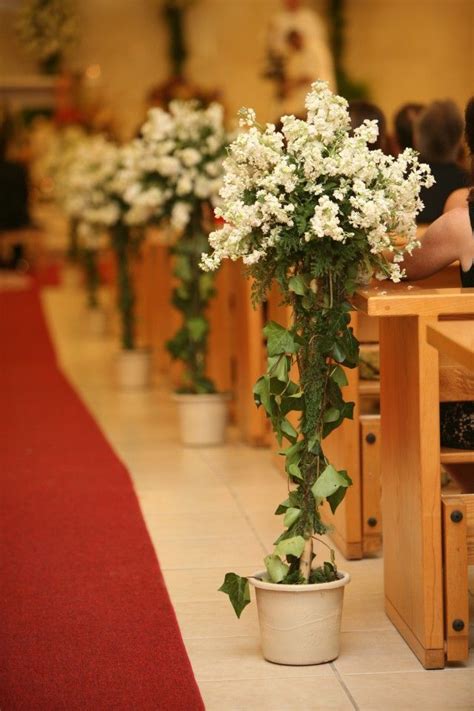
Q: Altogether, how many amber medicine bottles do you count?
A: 0